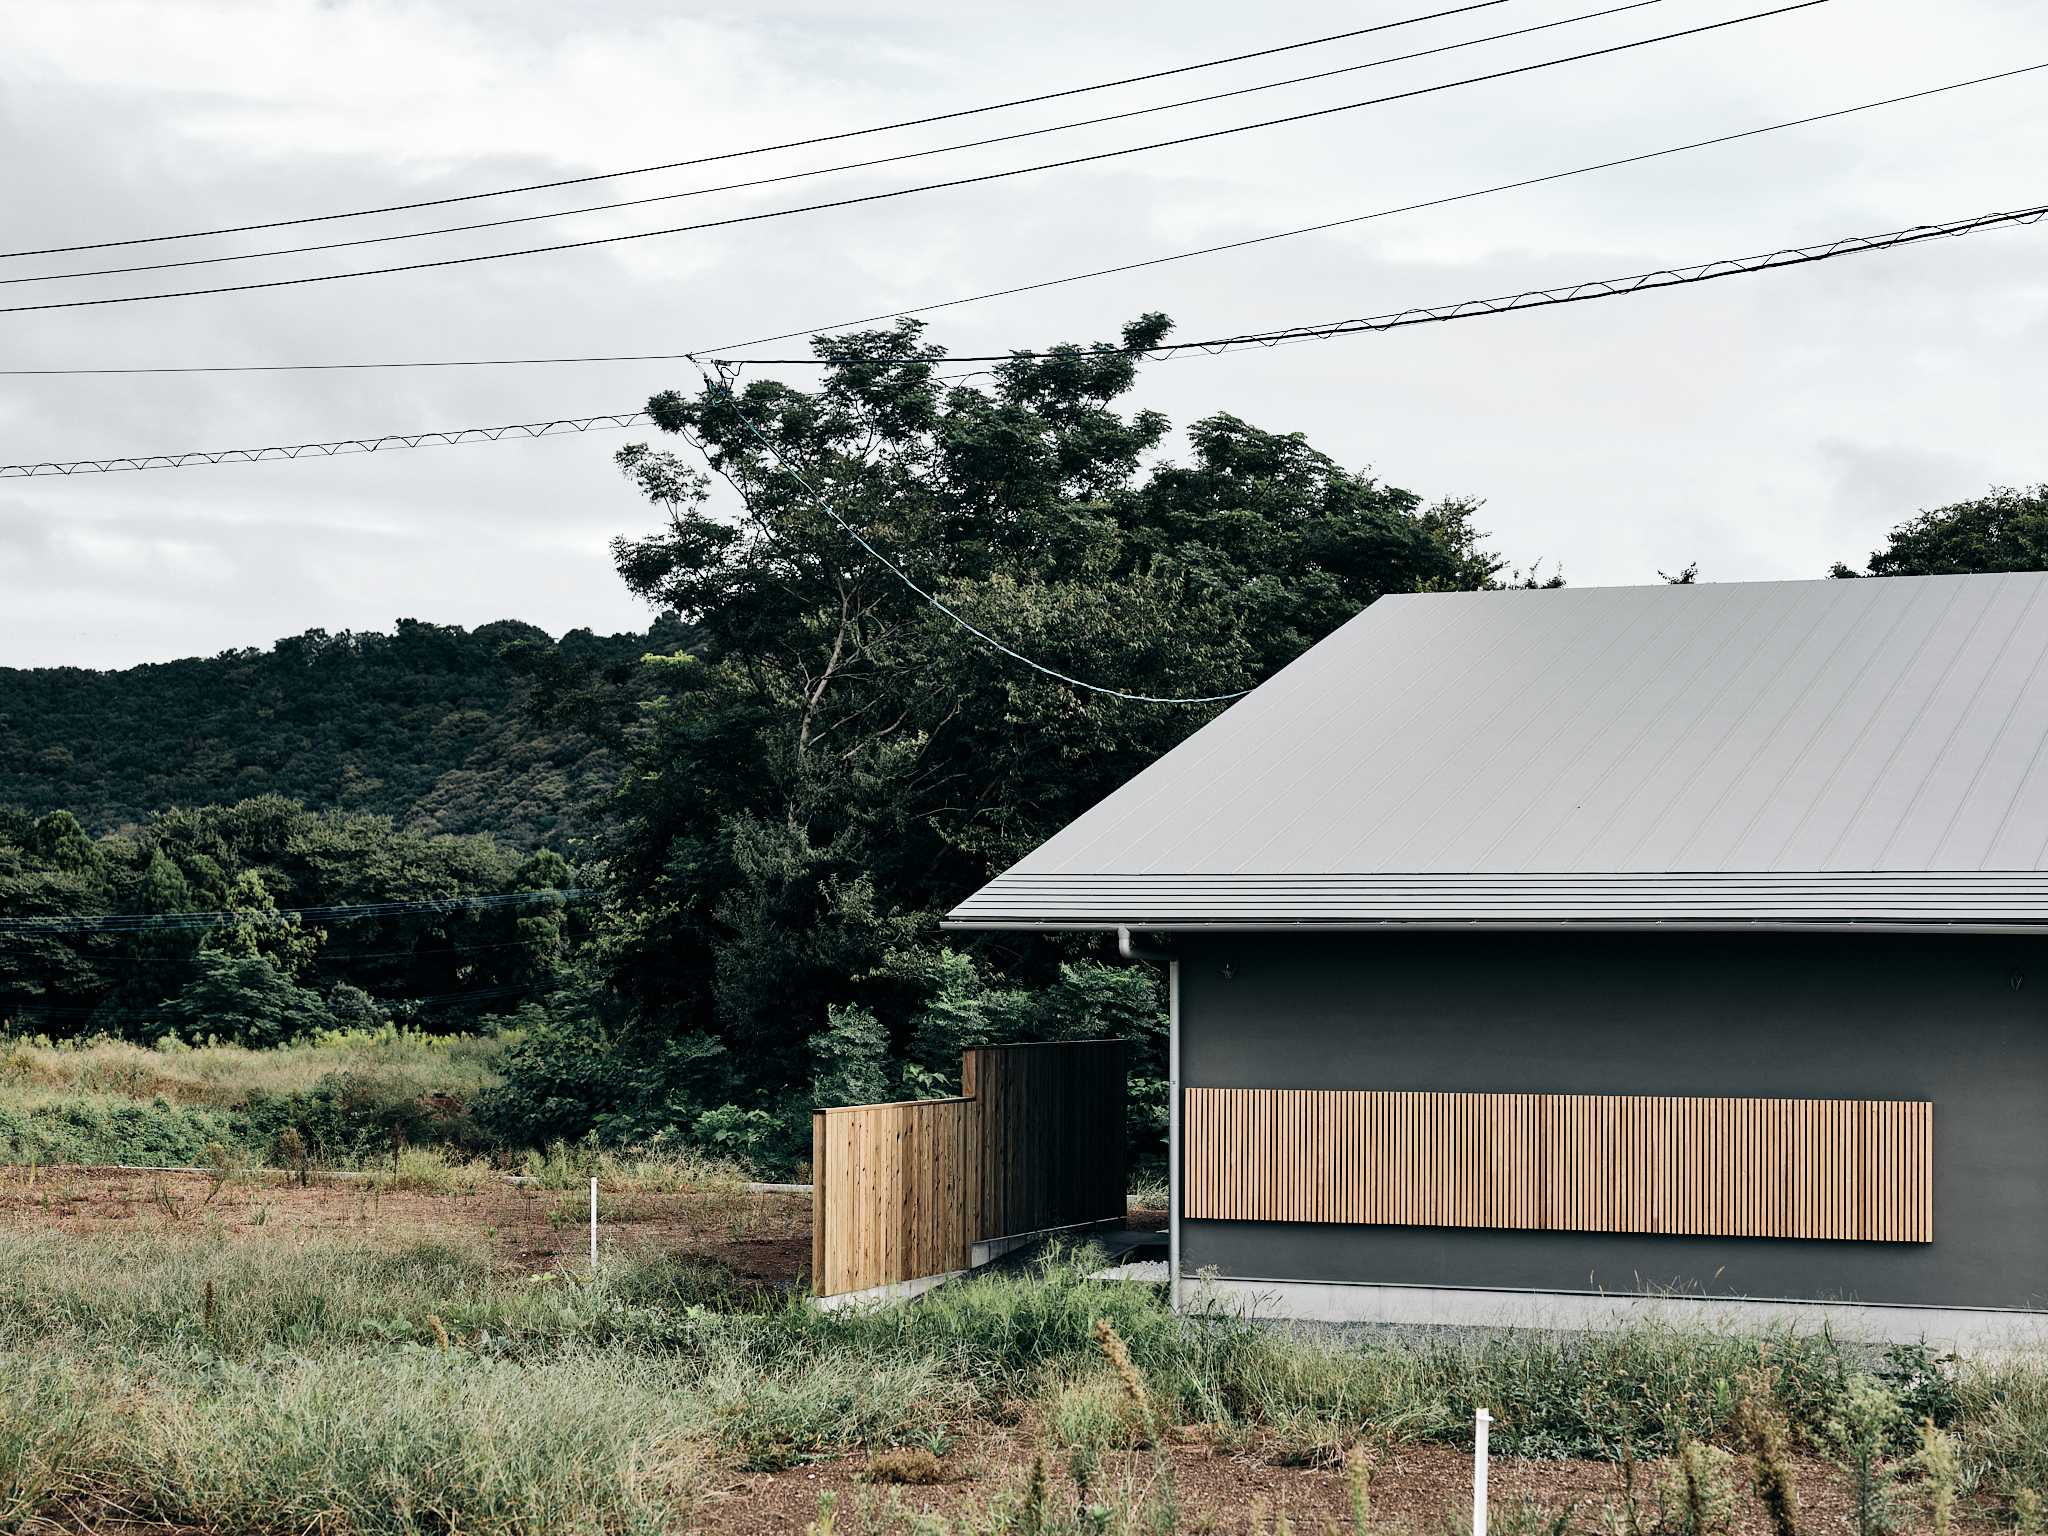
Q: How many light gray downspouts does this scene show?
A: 1